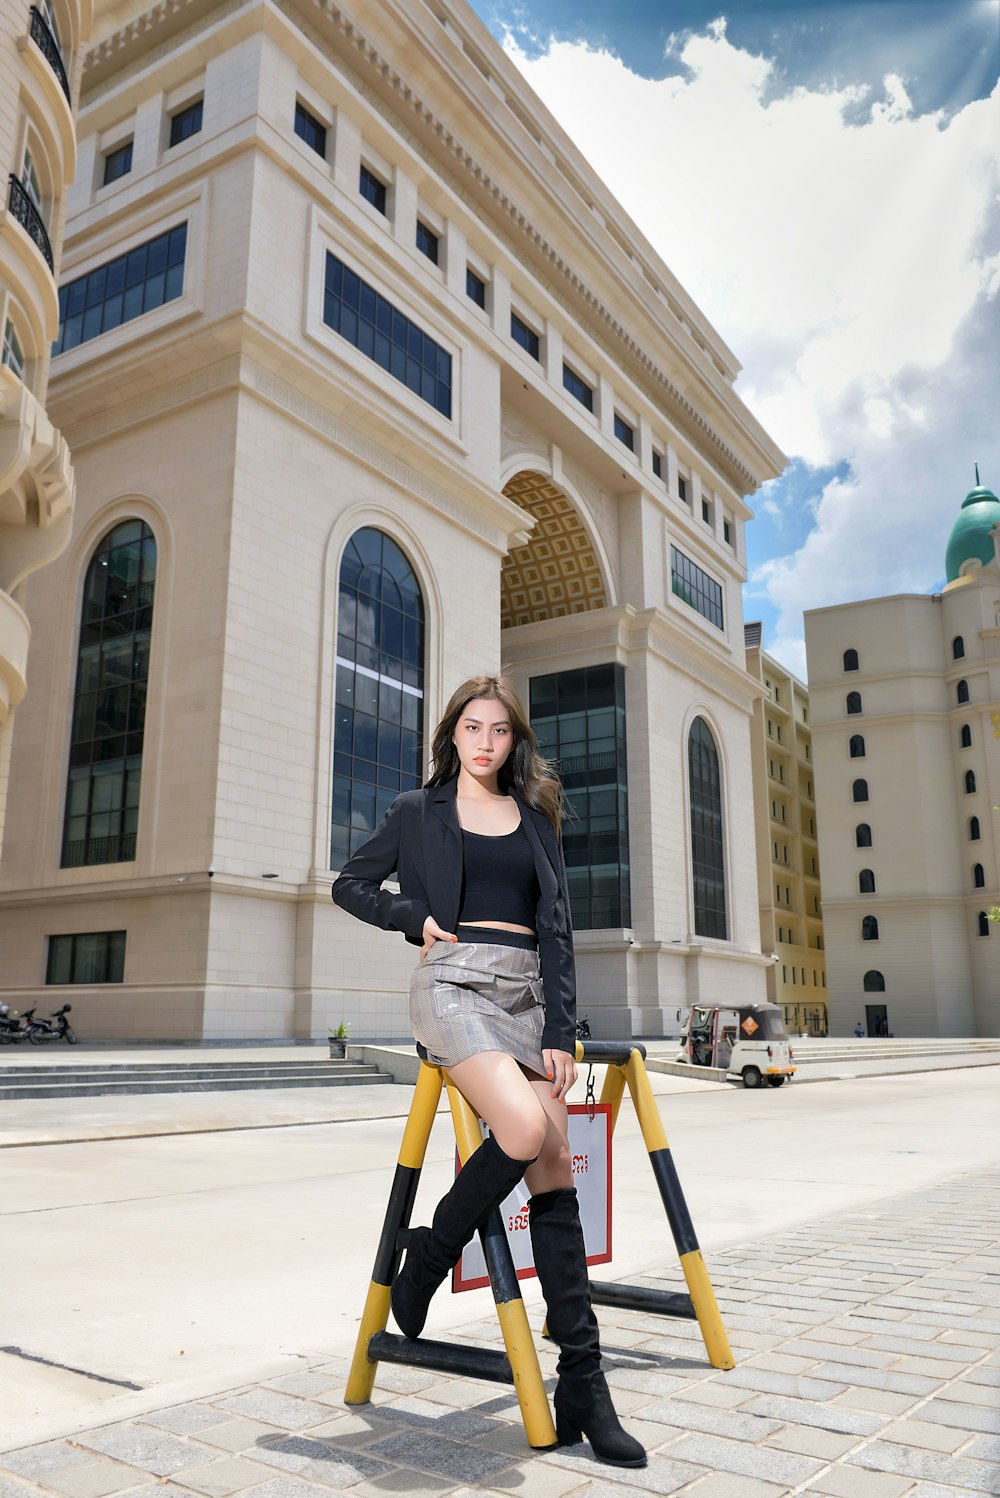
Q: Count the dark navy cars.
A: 0